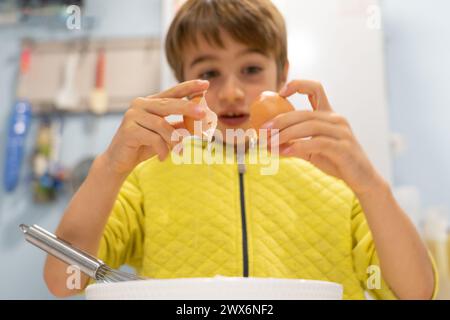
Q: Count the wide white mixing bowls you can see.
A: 1